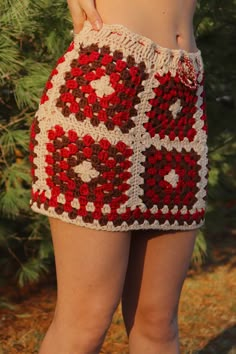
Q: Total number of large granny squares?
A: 4